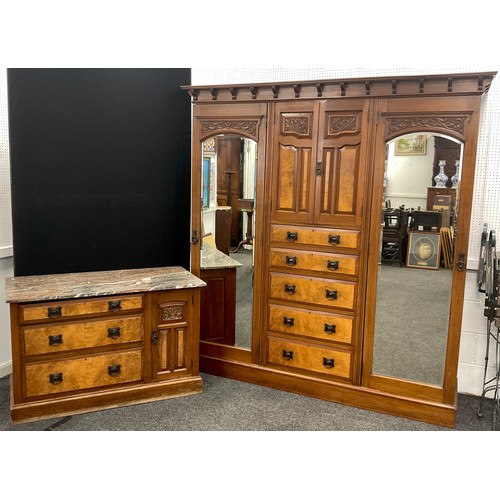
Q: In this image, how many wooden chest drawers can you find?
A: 8